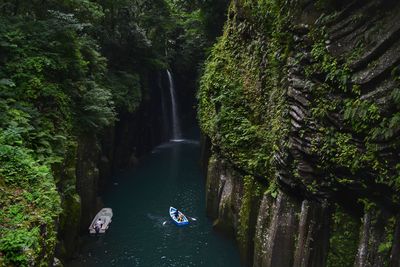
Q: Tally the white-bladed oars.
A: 2